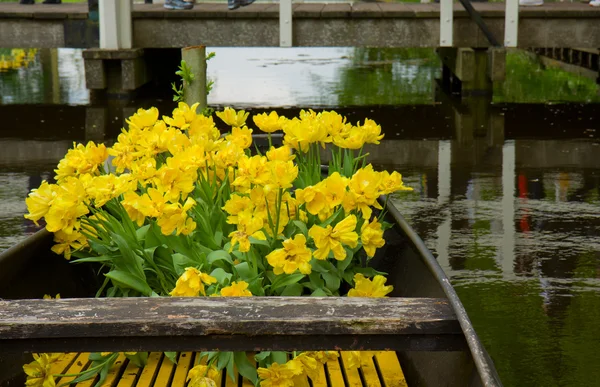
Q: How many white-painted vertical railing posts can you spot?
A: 4